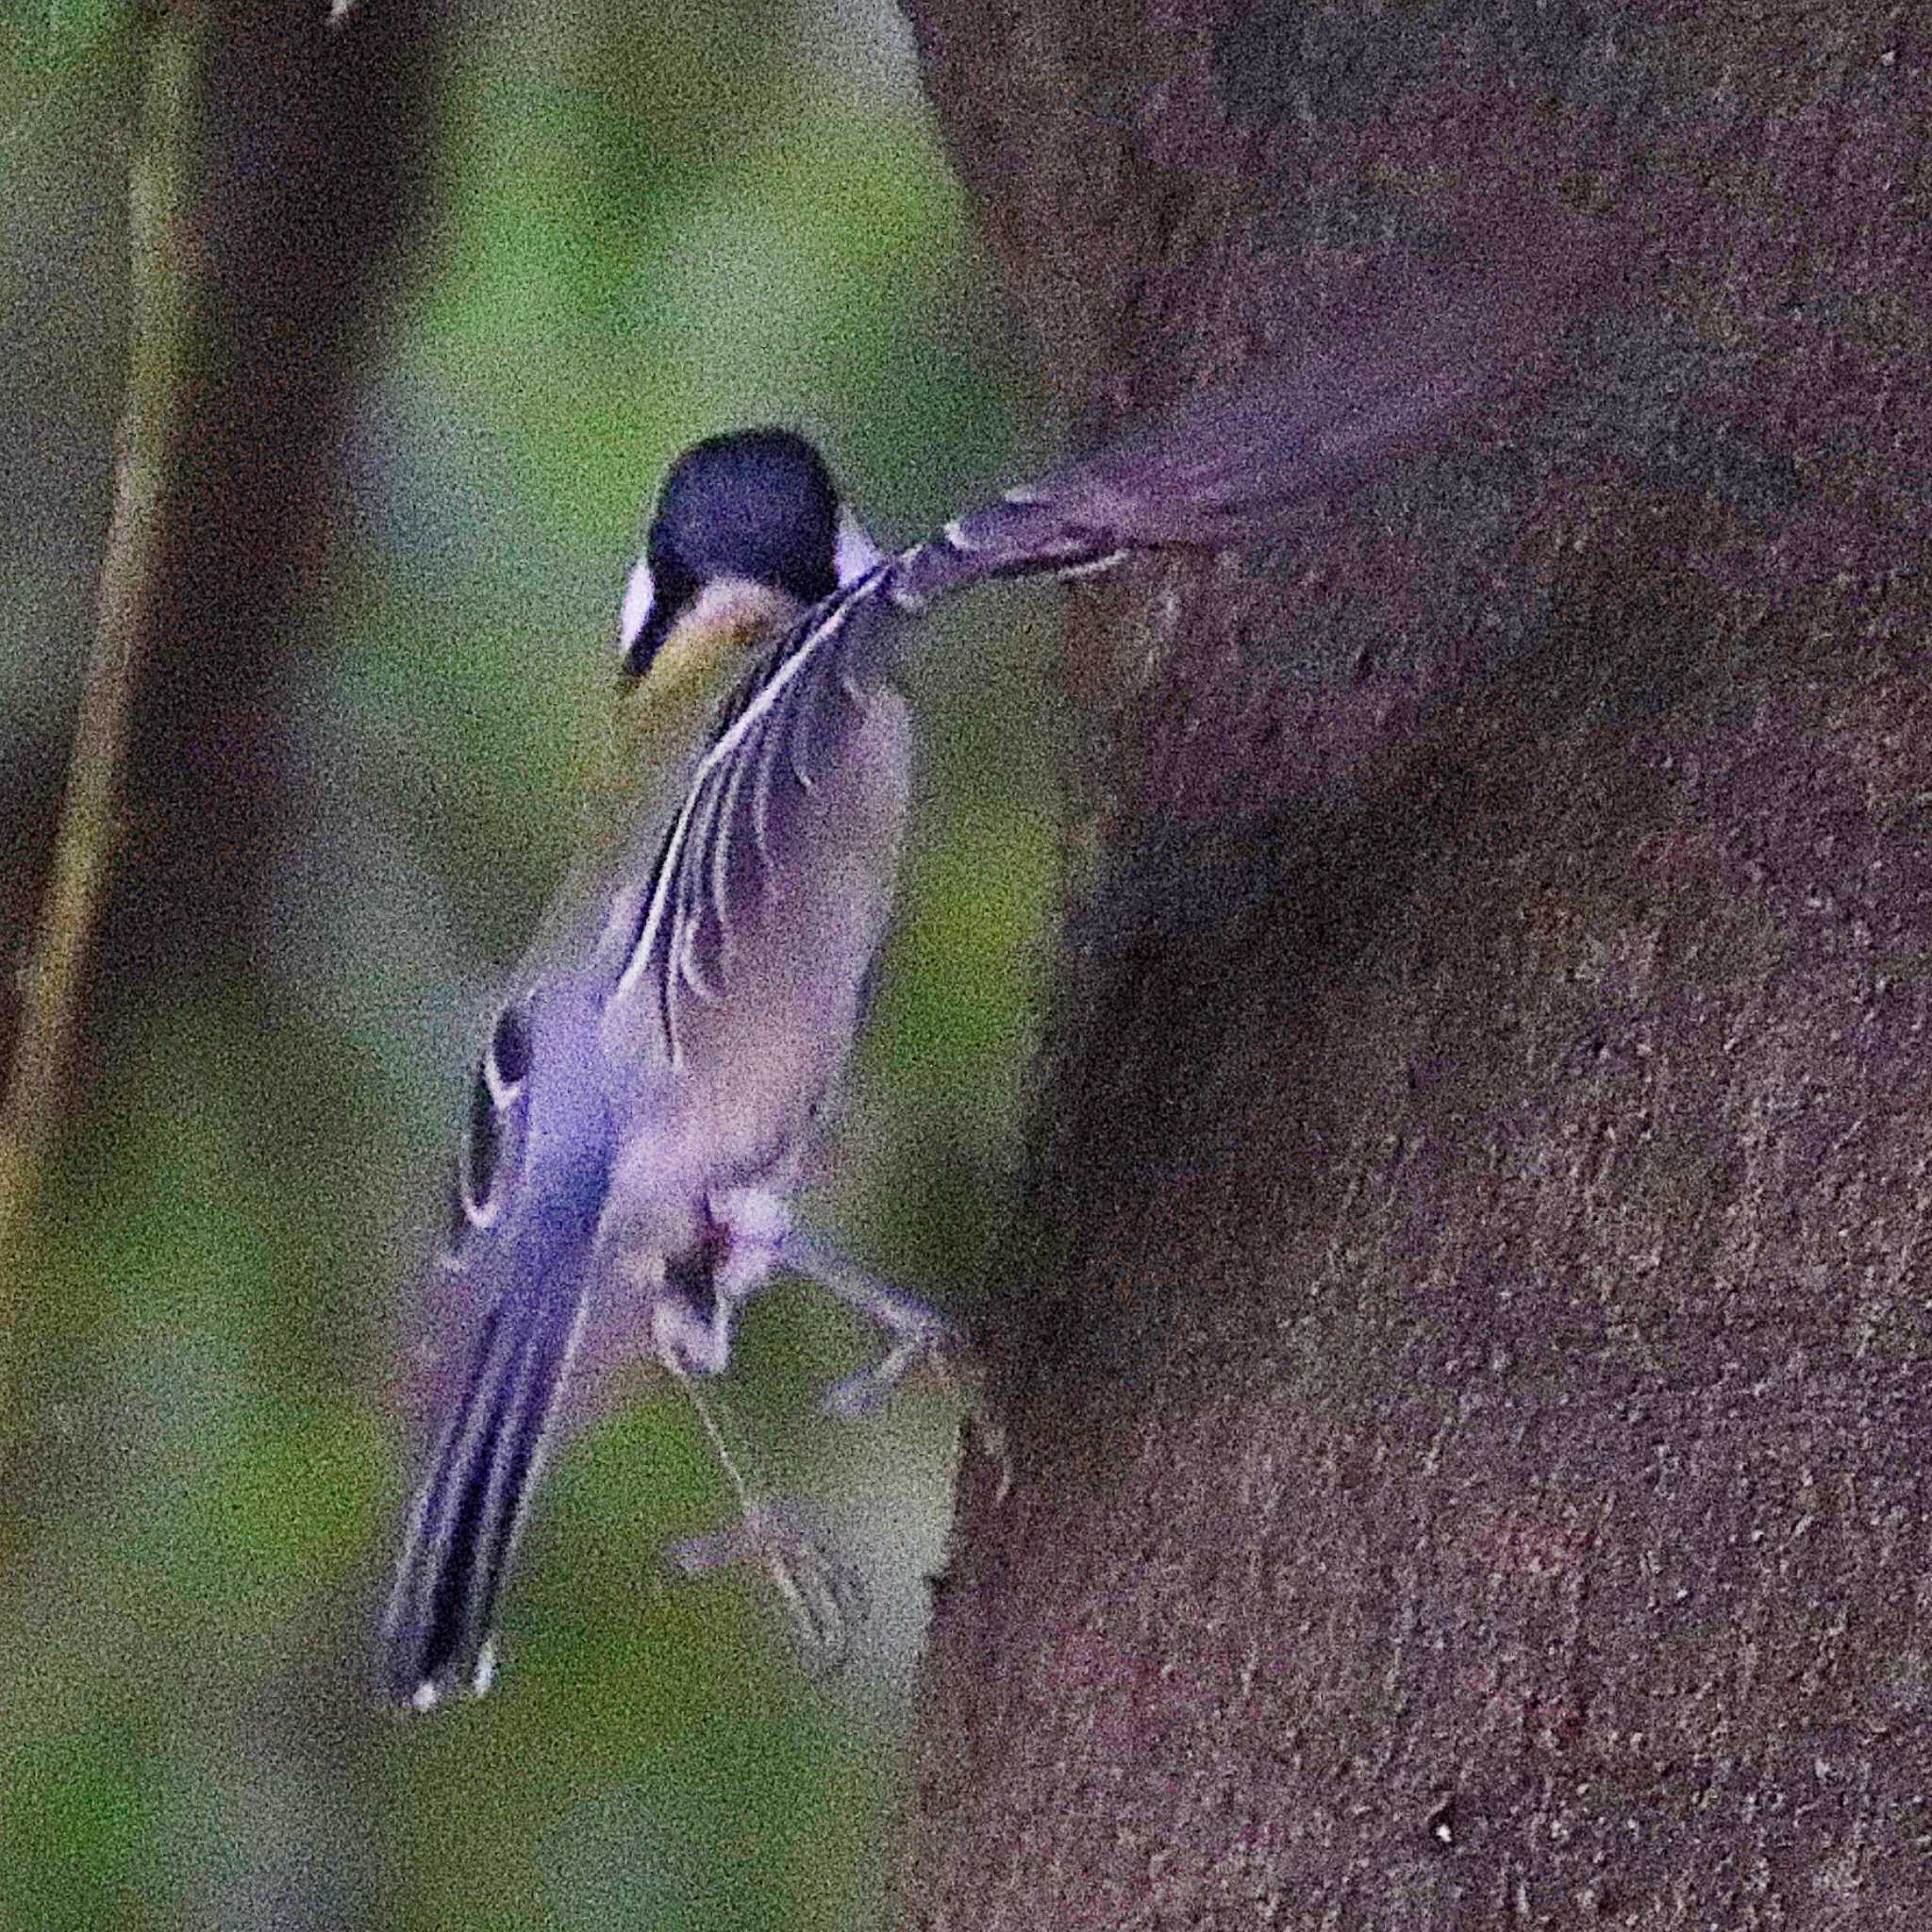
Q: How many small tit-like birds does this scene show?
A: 1